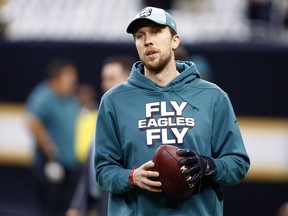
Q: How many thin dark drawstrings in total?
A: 1